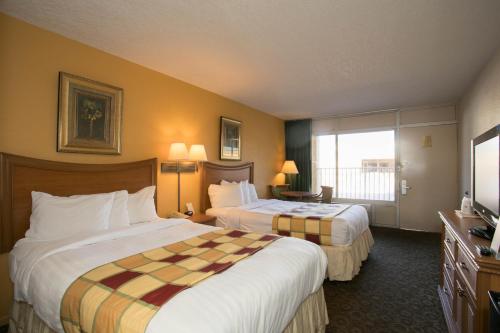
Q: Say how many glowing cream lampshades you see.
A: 3